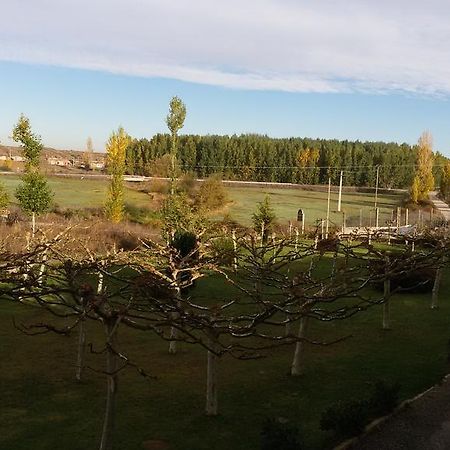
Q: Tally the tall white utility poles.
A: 3